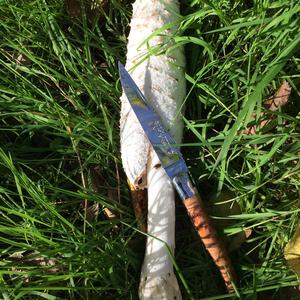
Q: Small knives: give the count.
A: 1